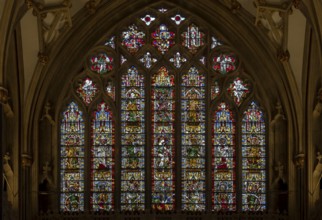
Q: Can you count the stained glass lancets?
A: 7